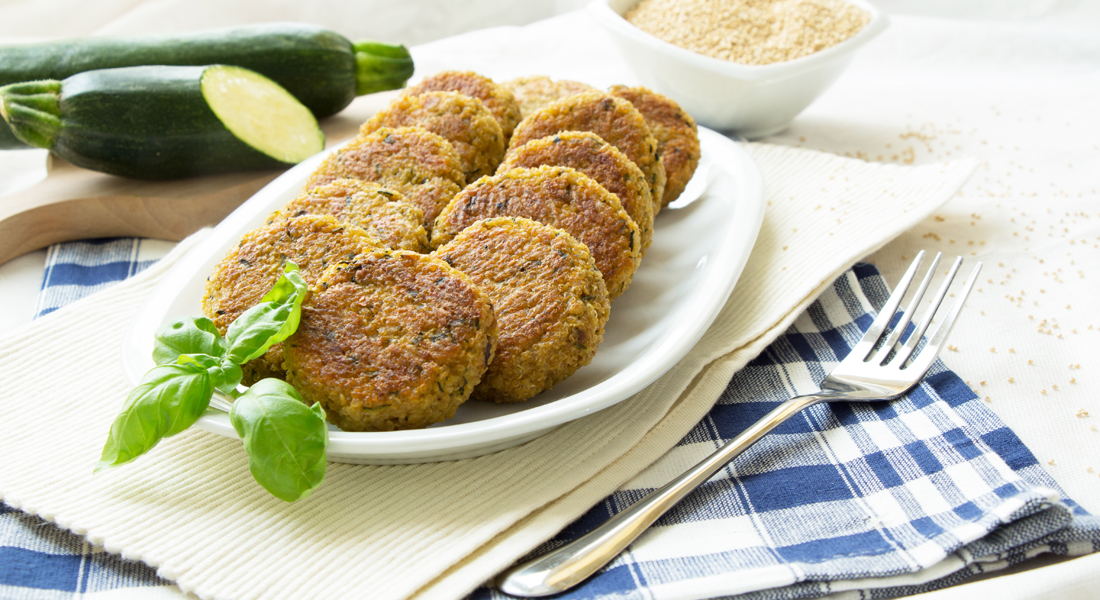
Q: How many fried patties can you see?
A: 12